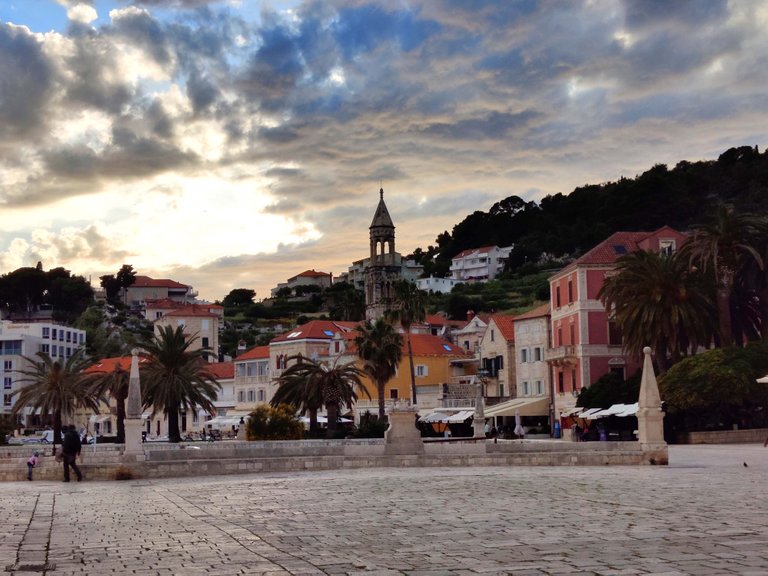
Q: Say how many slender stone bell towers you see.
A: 1